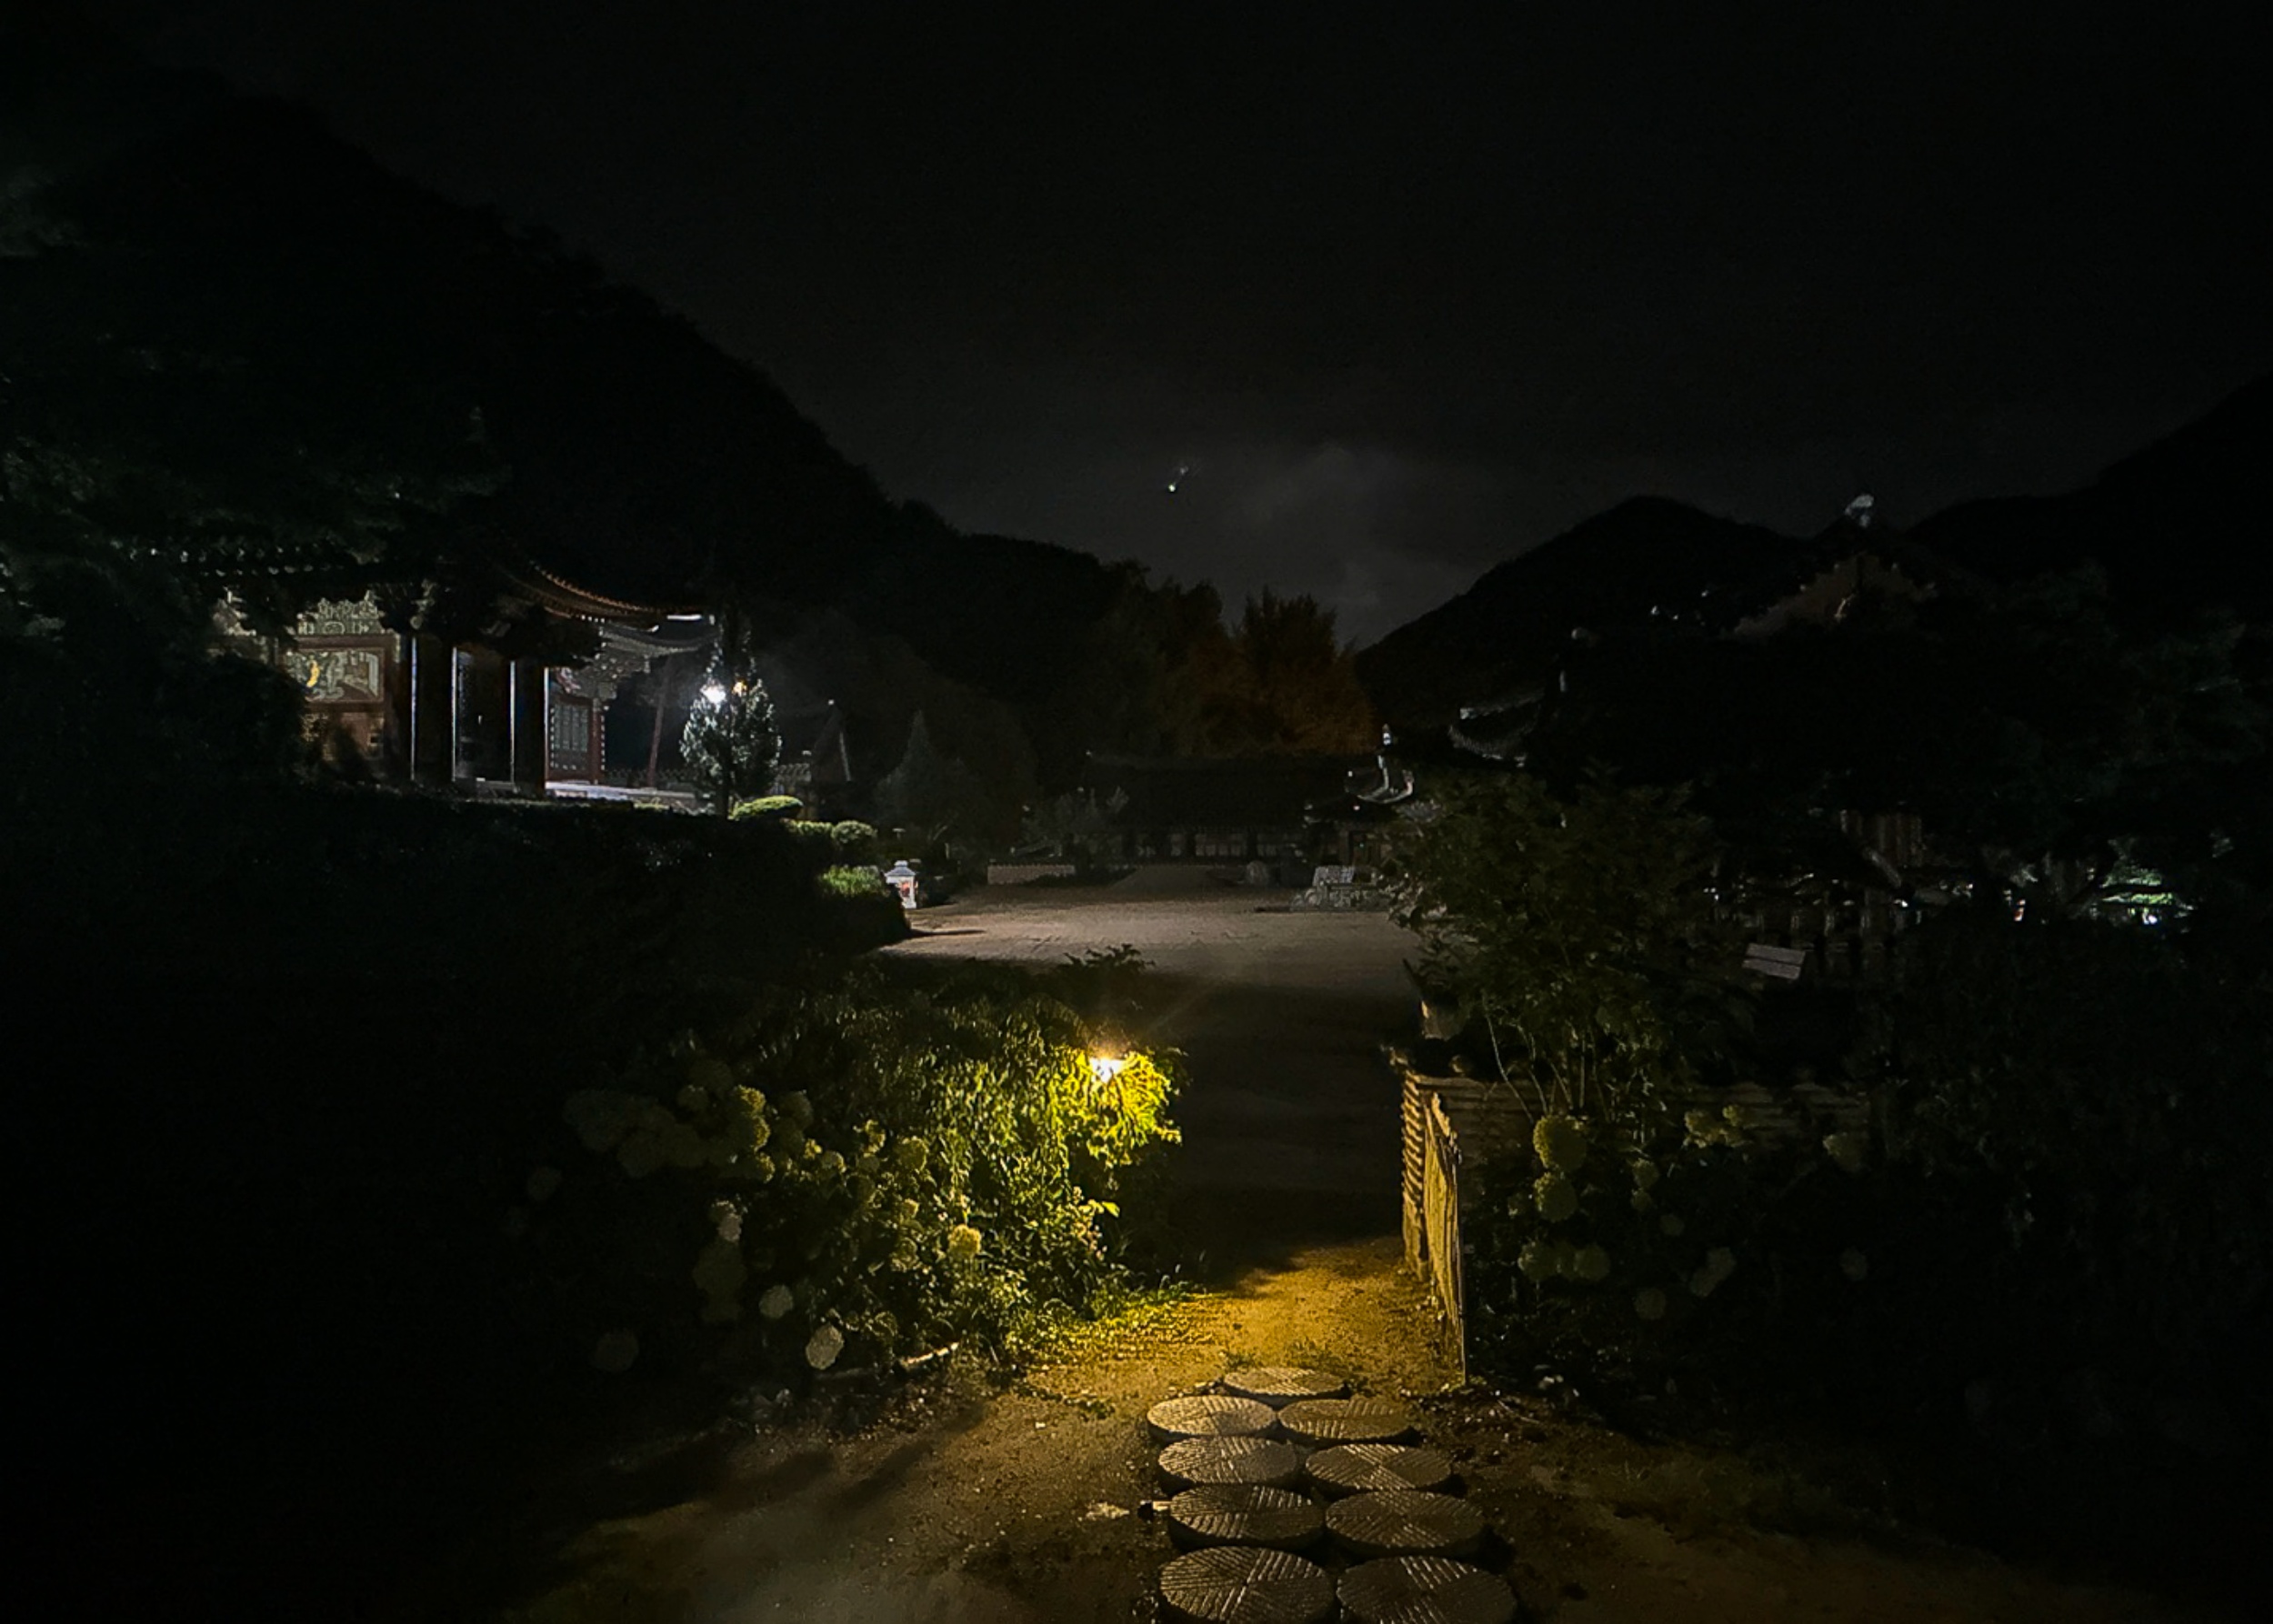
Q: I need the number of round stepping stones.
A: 9